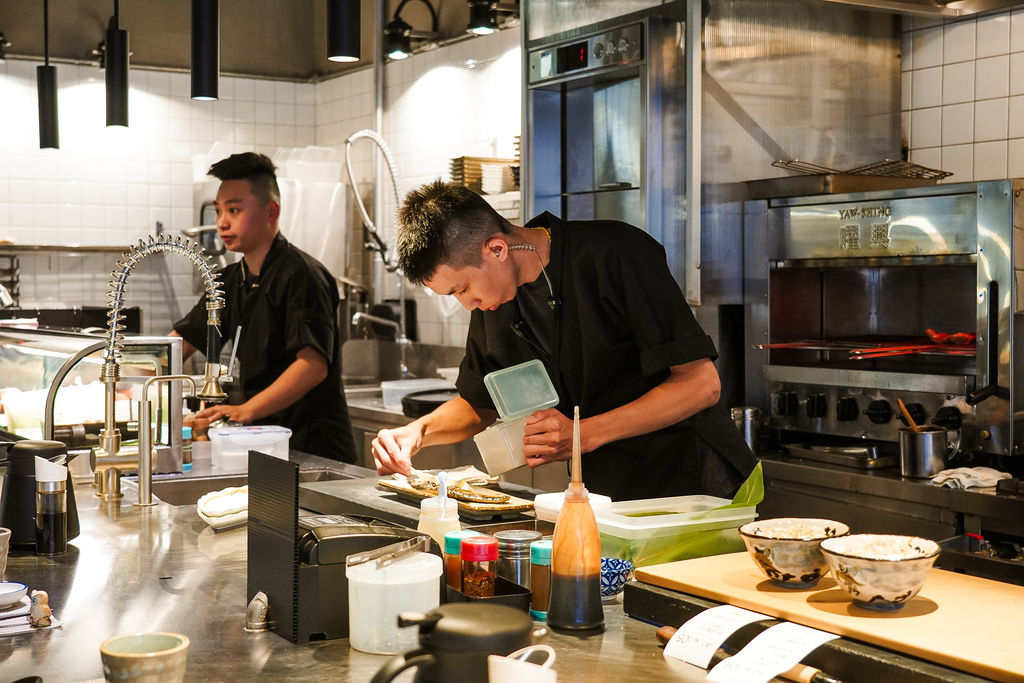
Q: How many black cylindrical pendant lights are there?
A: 4